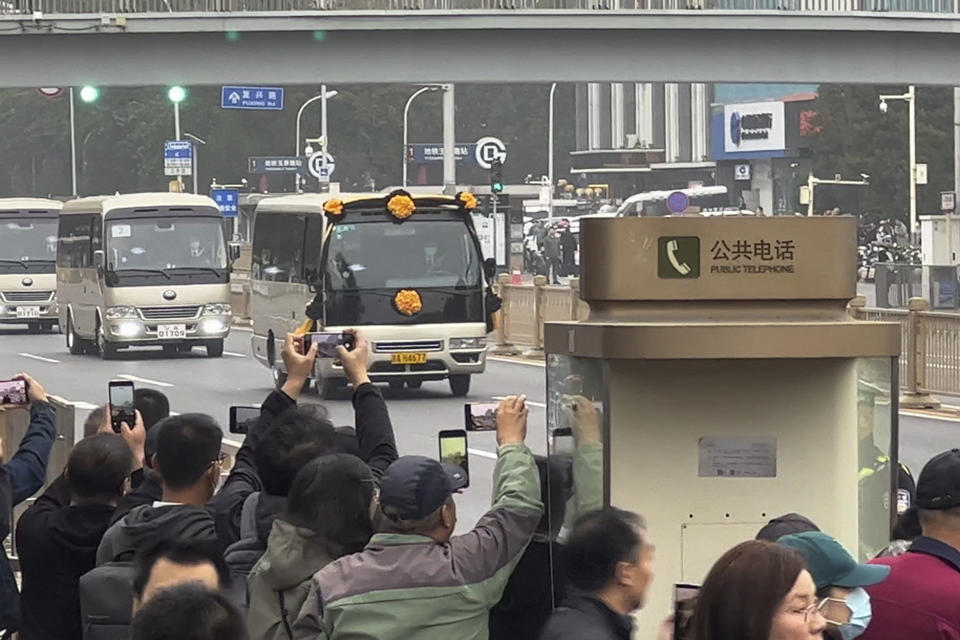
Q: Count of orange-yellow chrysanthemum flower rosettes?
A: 4